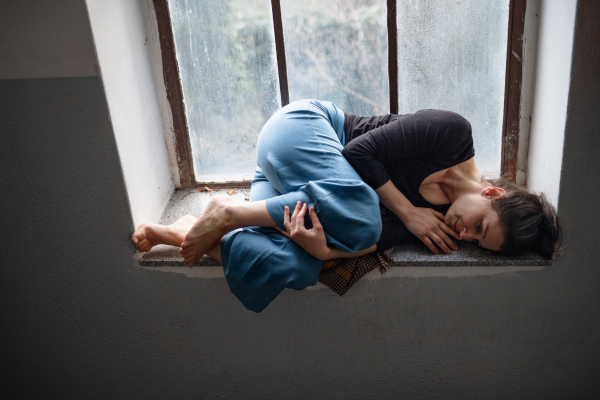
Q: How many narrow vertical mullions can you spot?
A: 2